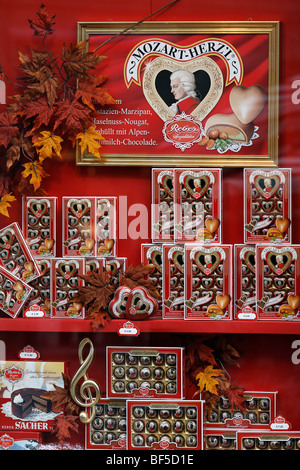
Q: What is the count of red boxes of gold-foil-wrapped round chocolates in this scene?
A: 6